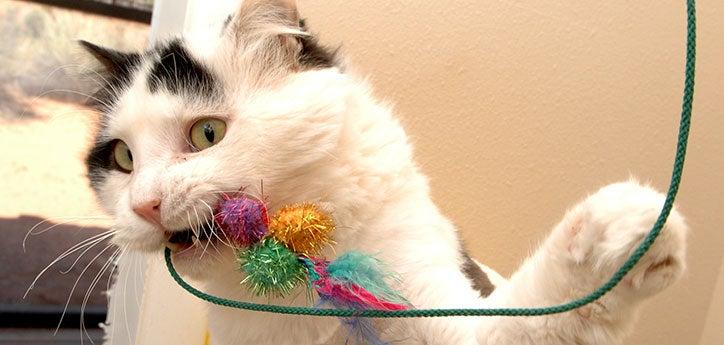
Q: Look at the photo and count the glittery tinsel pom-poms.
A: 3